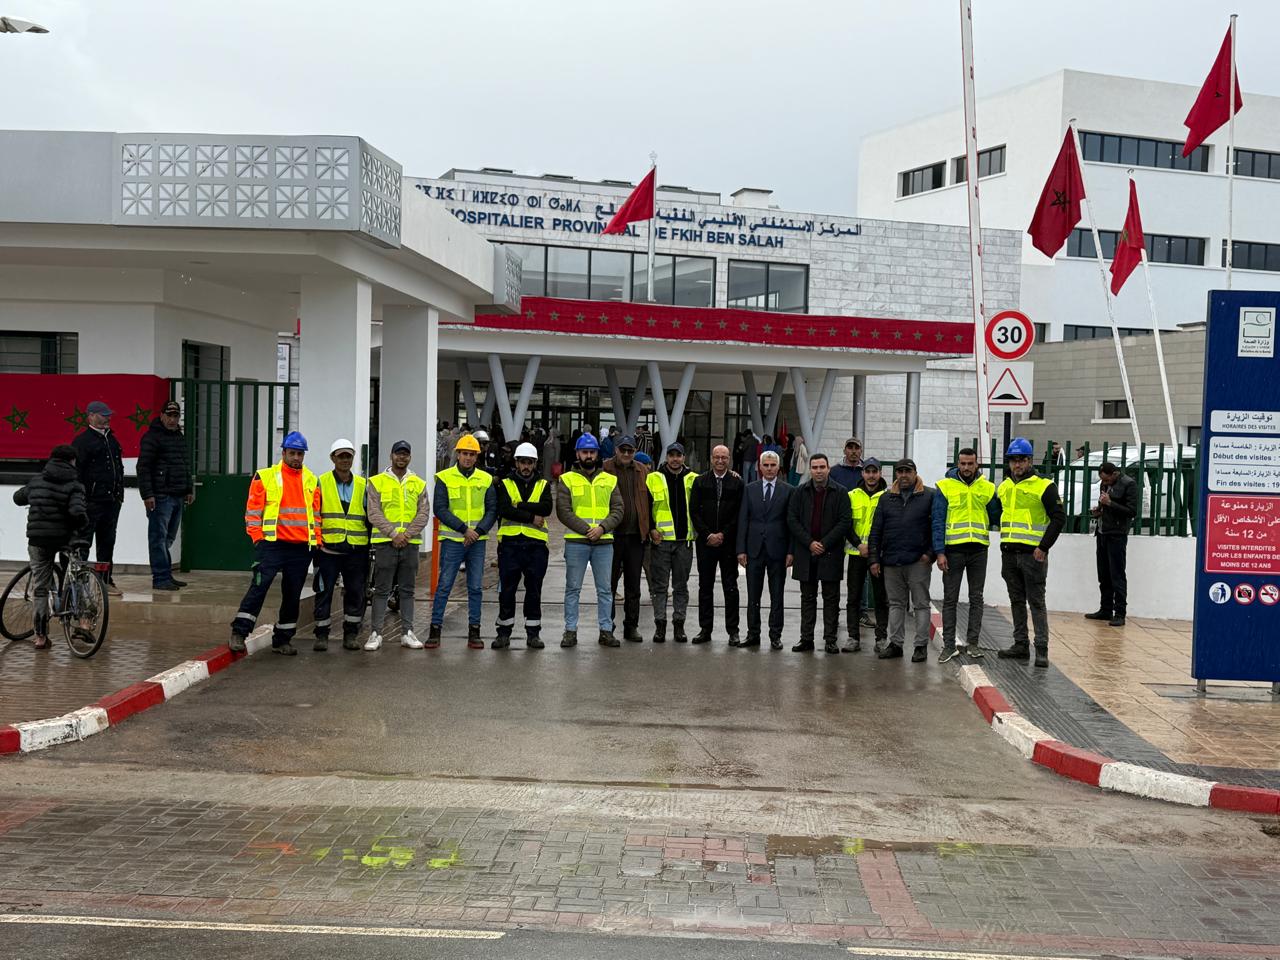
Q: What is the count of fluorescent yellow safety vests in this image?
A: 10